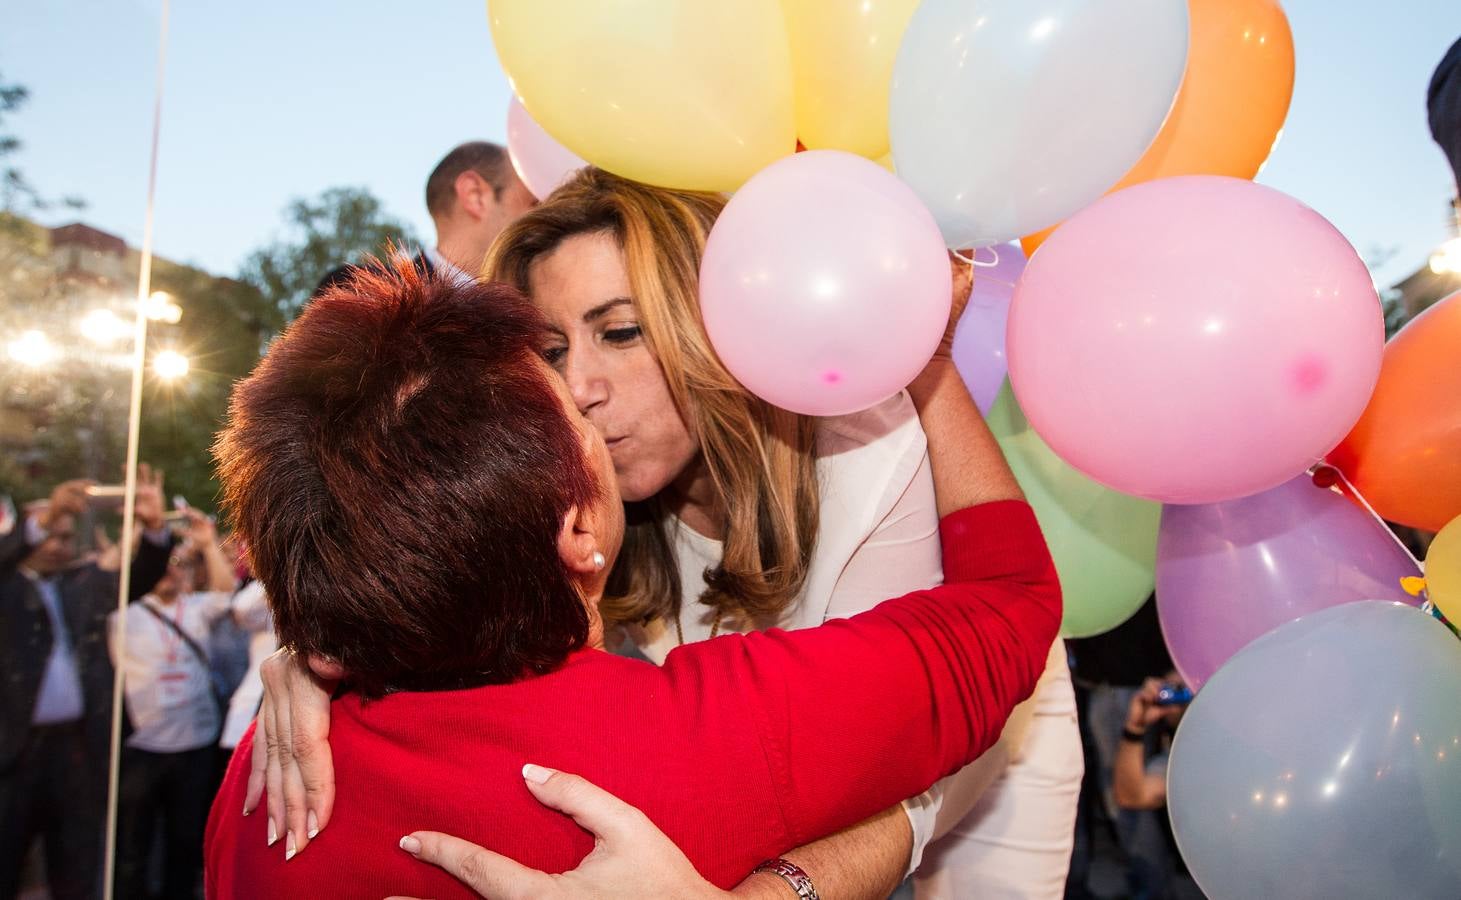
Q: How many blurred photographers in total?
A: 3